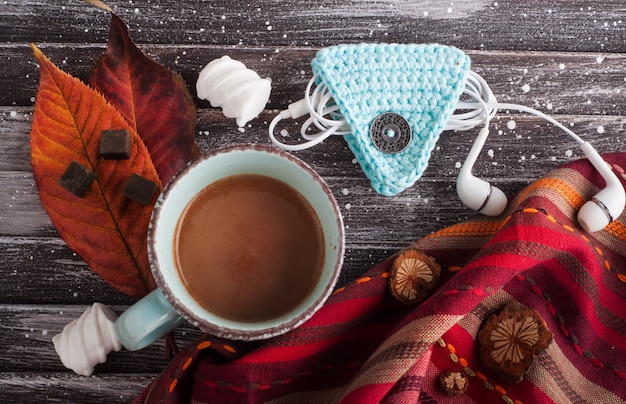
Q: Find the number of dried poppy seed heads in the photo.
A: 3